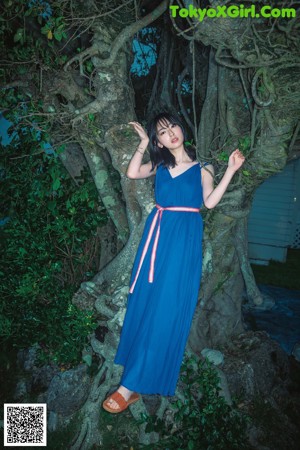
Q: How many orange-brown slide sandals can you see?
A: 1